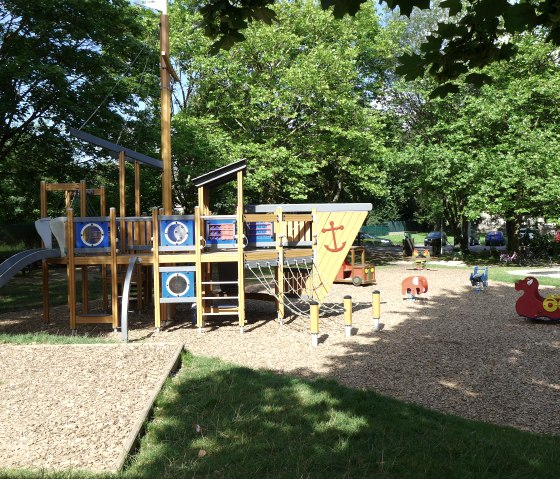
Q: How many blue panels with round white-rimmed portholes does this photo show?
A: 3